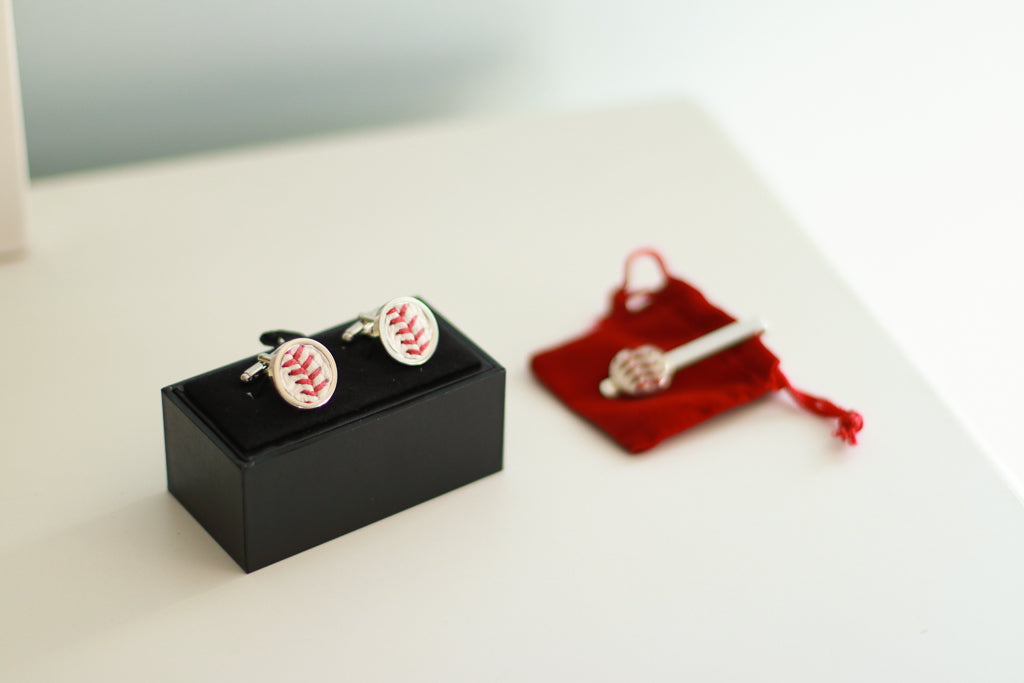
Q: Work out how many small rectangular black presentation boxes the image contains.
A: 1